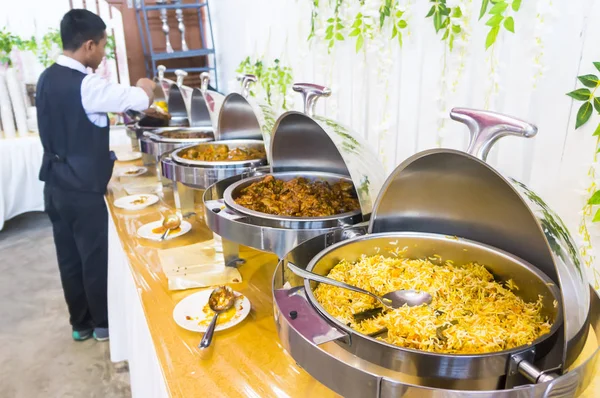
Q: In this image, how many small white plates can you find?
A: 5